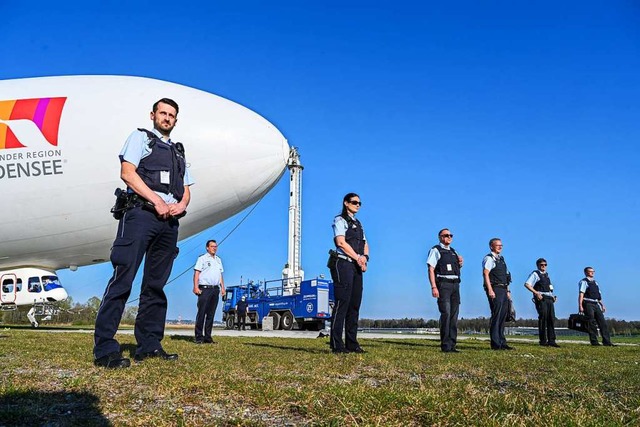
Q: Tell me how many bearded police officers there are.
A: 1